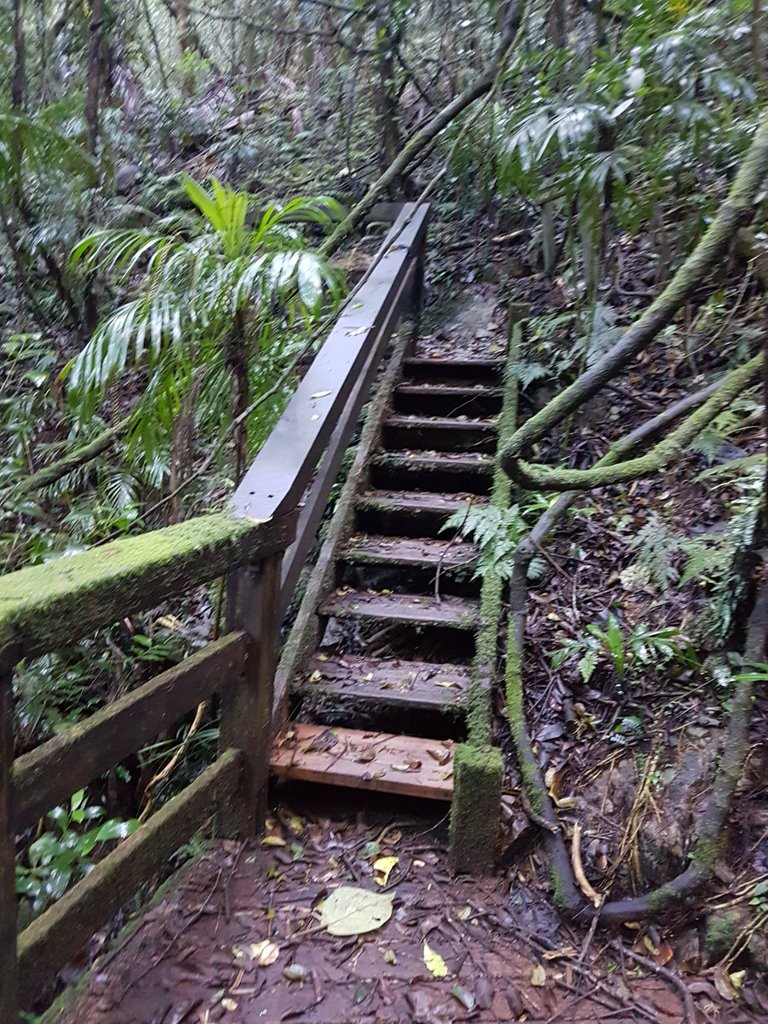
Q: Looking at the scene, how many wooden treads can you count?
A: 9